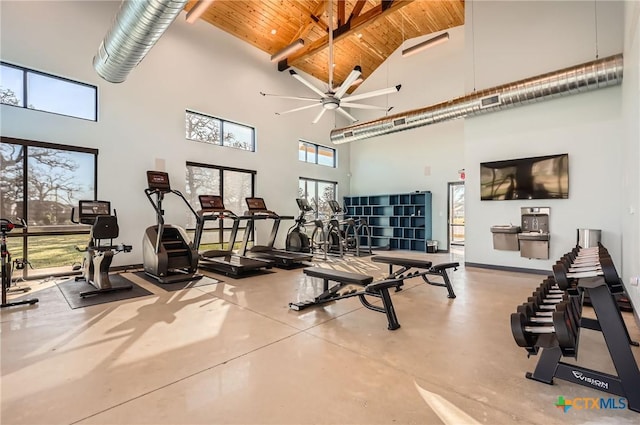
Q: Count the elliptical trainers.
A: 2